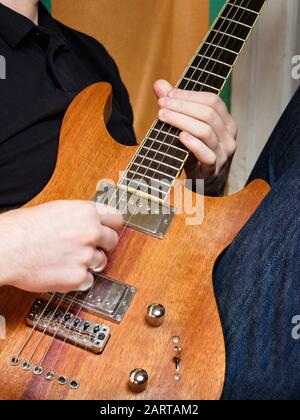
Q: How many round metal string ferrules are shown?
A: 6